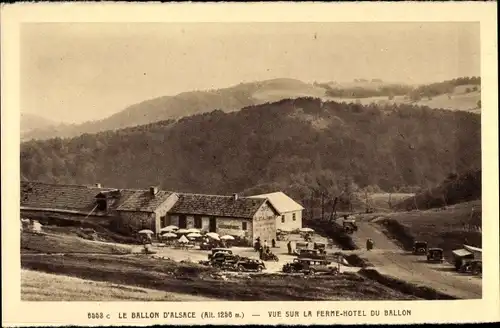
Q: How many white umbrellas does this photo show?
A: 11